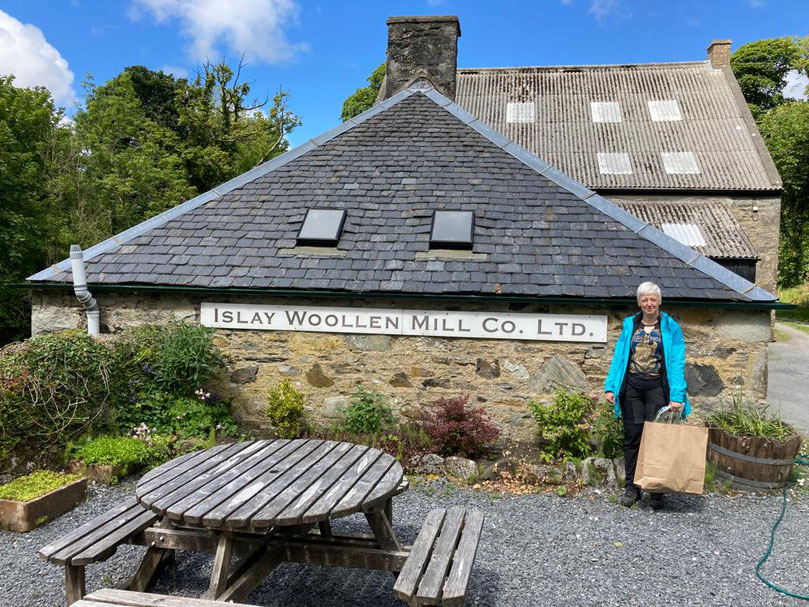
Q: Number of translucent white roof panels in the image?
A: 6